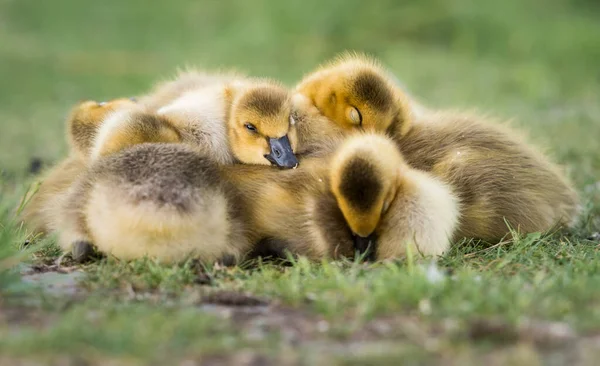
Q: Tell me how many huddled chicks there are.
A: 5